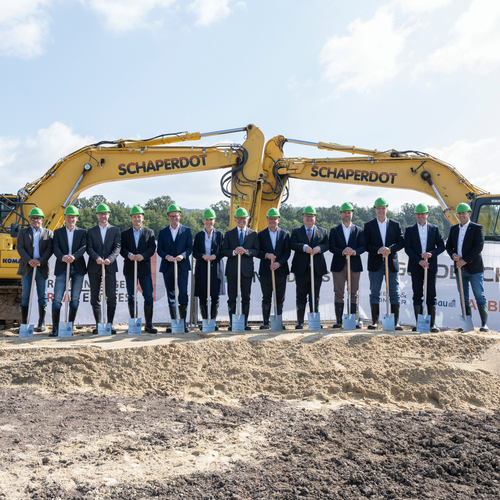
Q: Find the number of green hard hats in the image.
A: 13